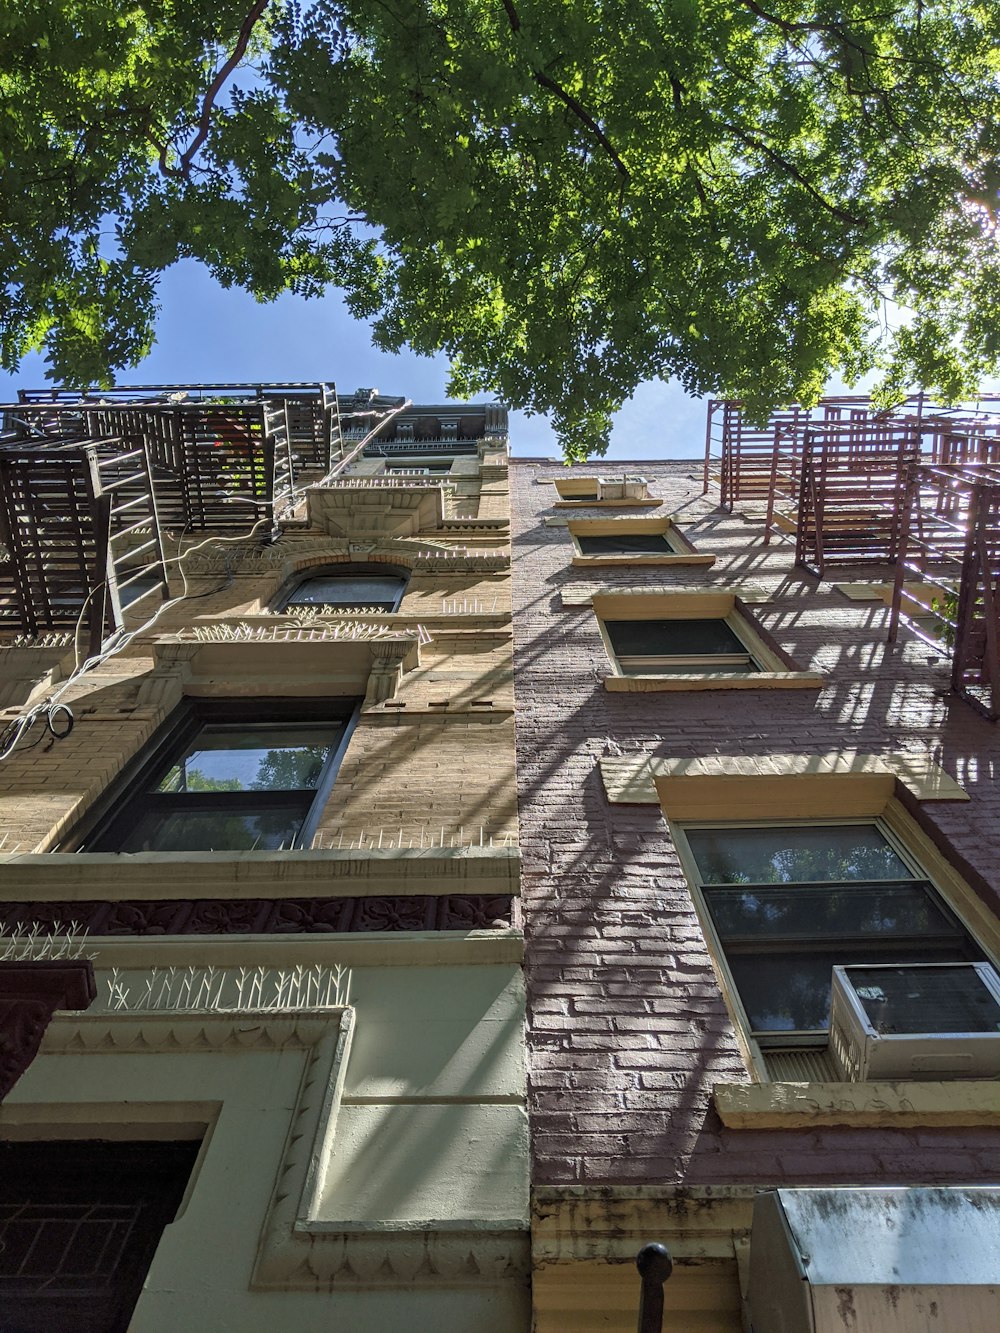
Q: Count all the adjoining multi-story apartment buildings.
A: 2